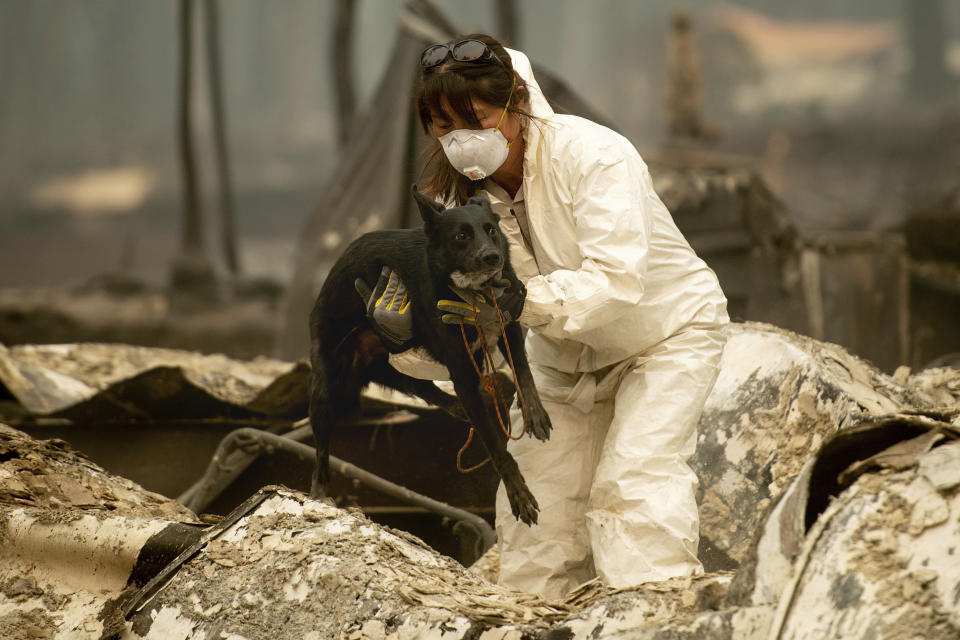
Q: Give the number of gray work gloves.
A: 2